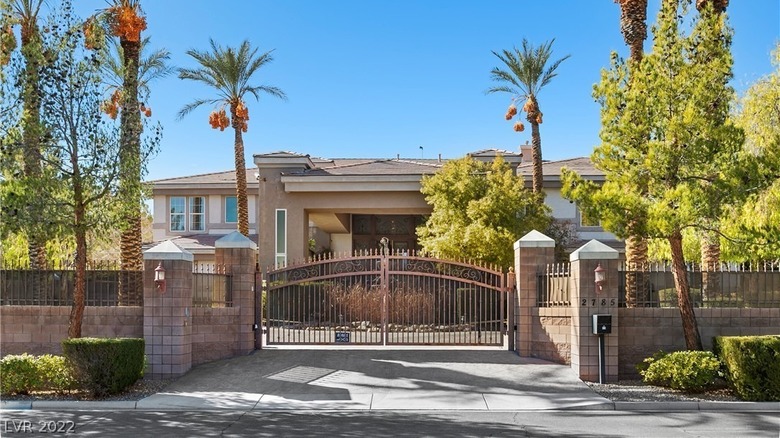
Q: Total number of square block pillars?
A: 4